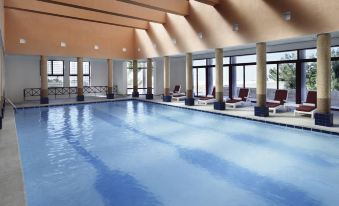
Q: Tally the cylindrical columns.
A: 10